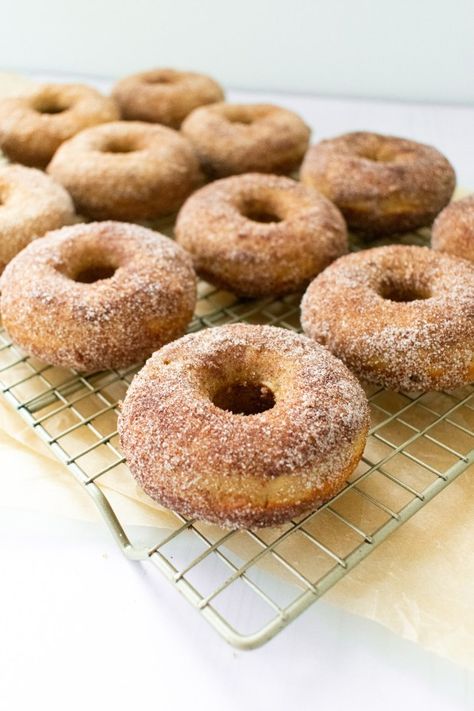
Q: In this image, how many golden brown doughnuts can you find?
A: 11